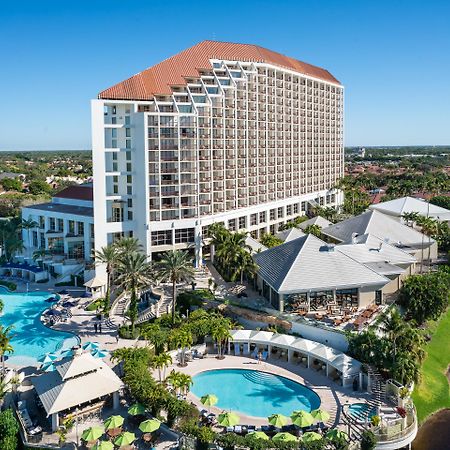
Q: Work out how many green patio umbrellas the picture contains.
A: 15